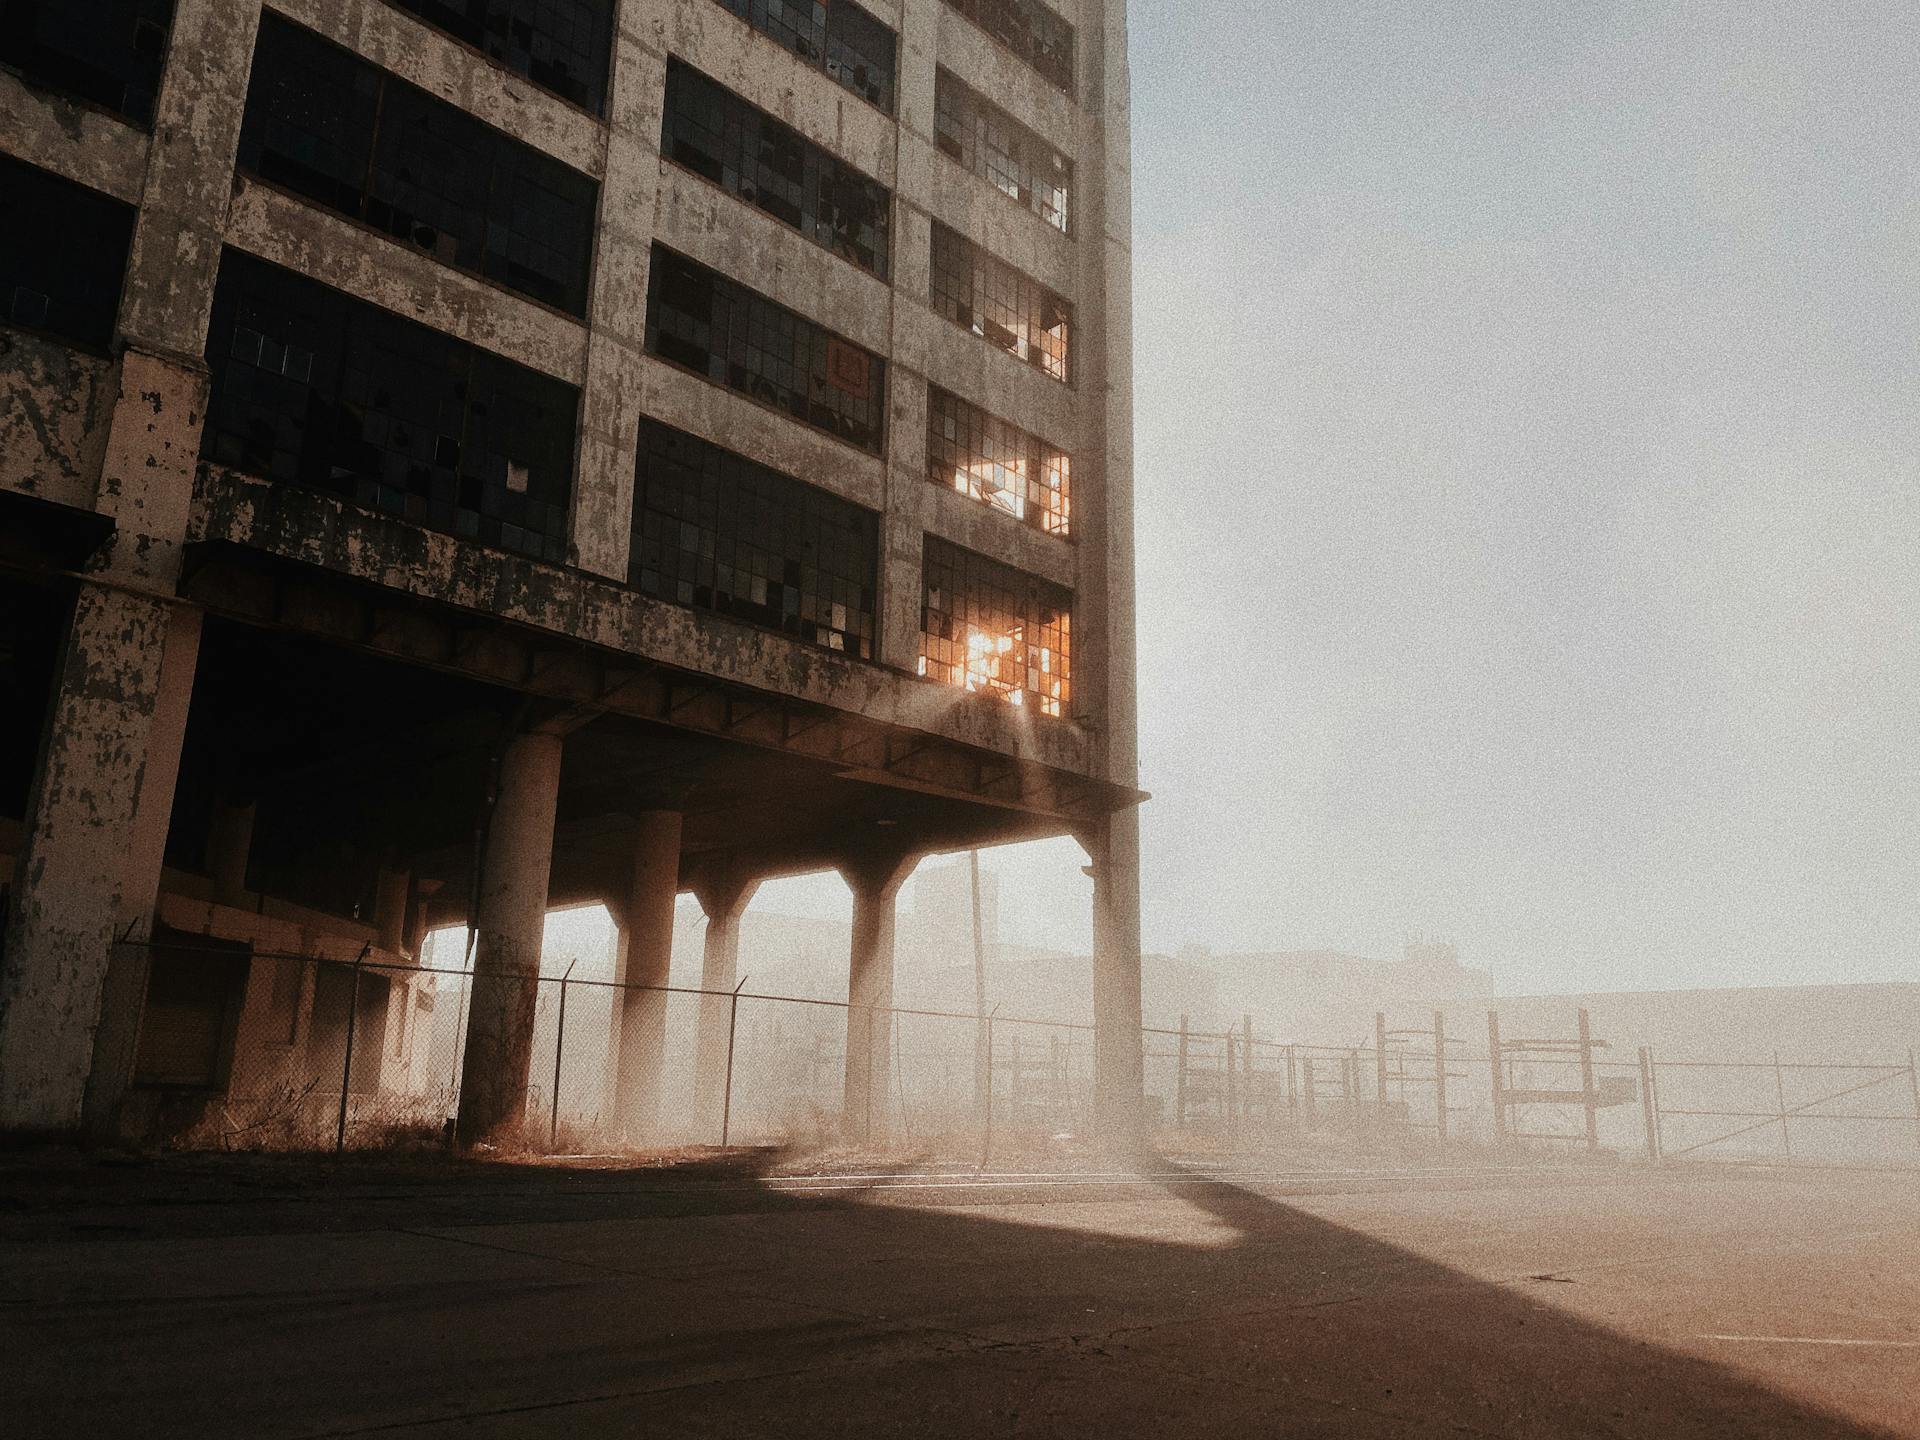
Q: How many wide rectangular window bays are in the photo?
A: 14